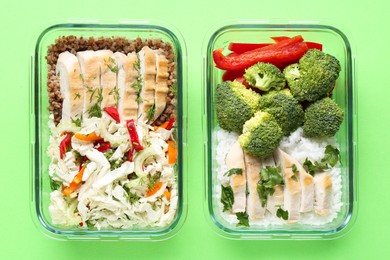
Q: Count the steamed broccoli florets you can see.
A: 6